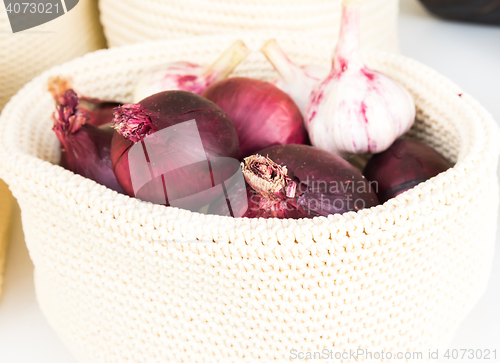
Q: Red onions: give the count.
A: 6